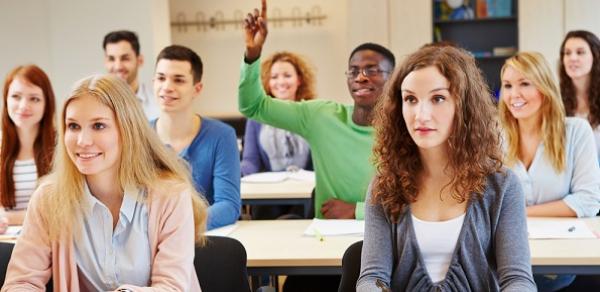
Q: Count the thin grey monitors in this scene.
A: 0